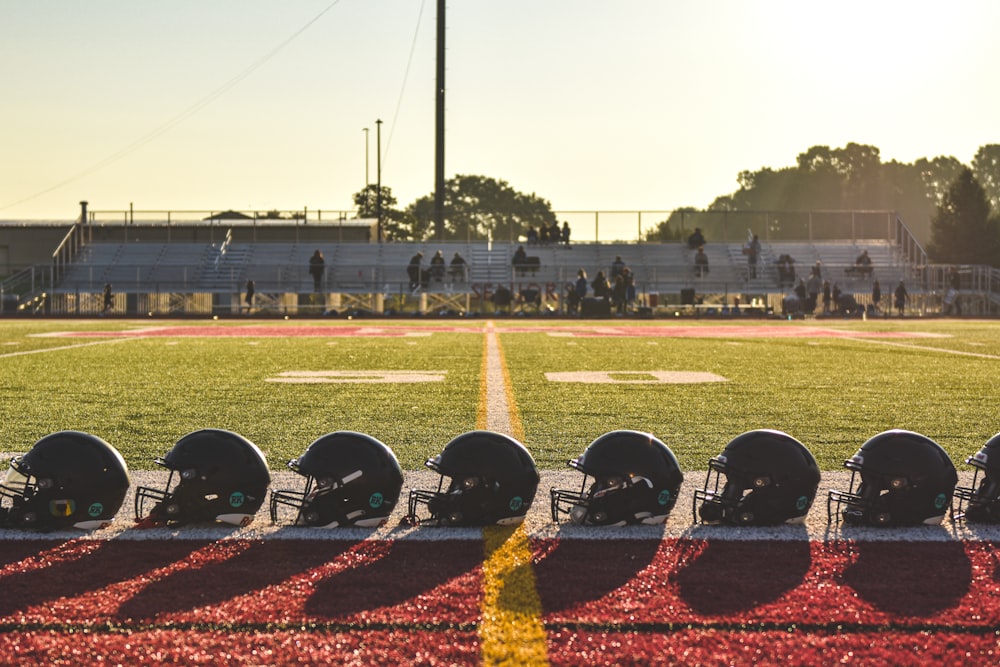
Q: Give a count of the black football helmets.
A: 8